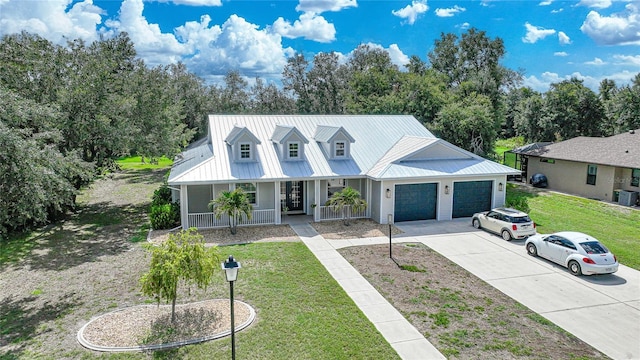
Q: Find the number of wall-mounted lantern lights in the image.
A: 3